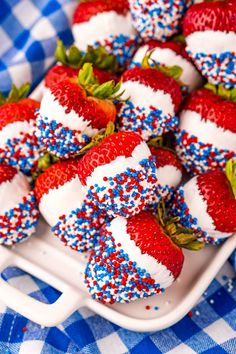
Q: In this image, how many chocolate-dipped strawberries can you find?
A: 15